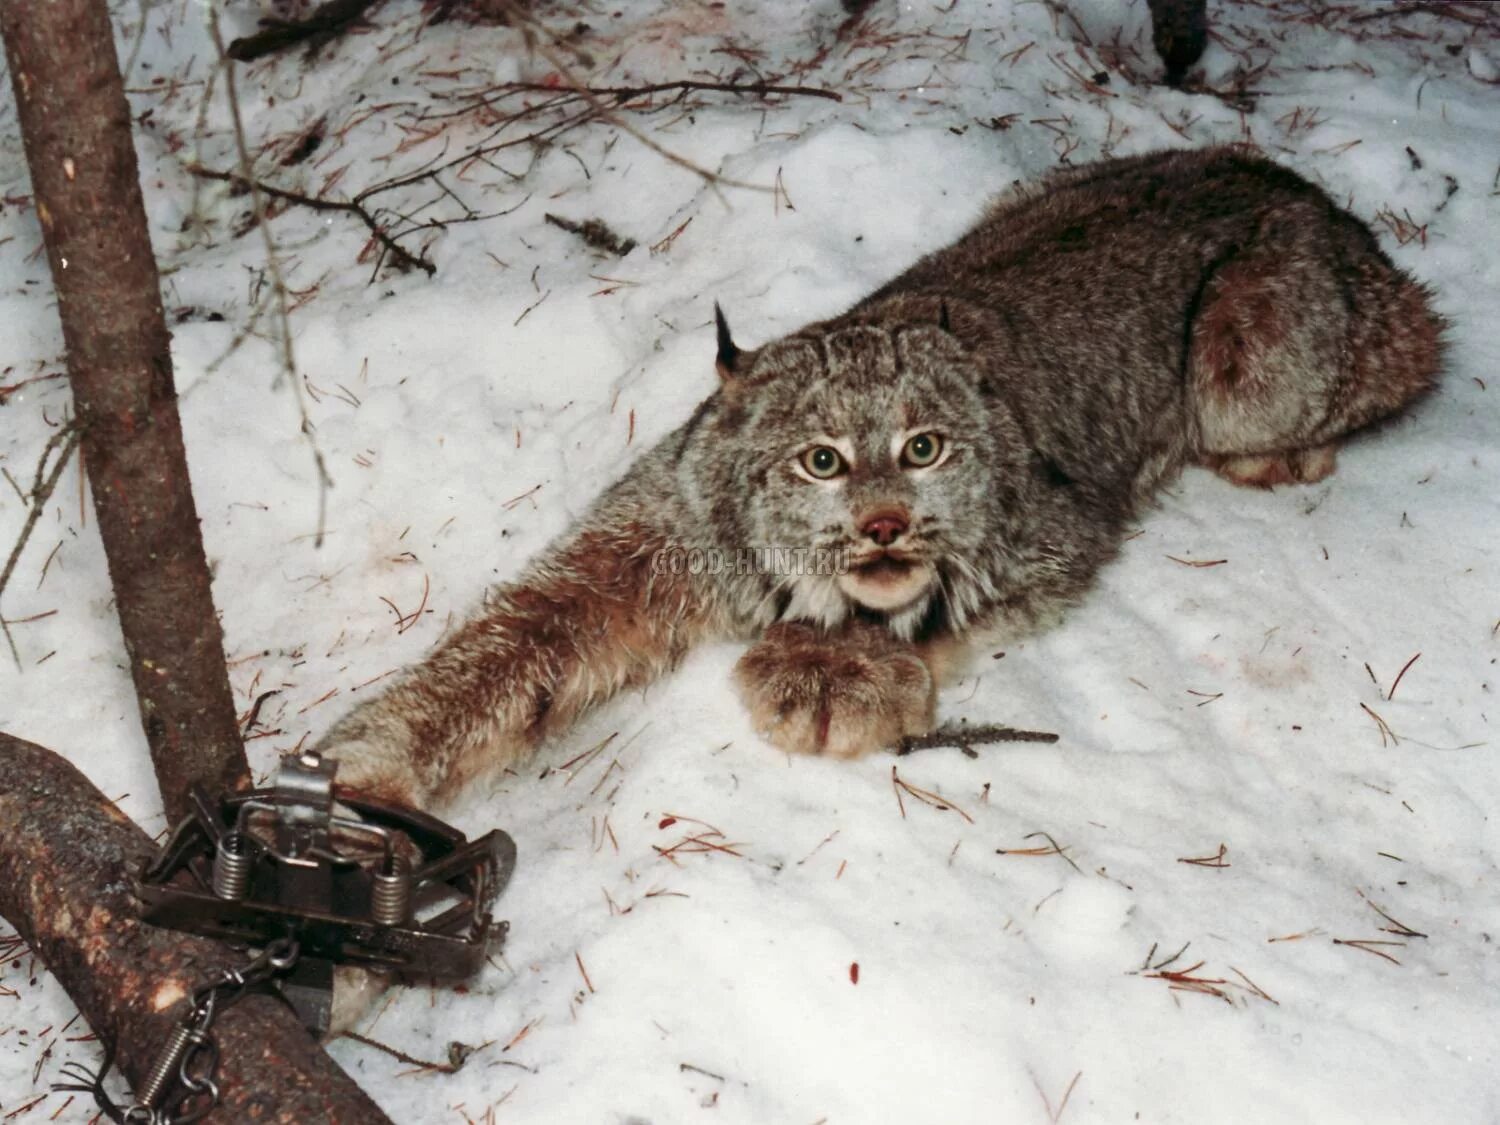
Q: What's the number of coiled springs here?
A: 3